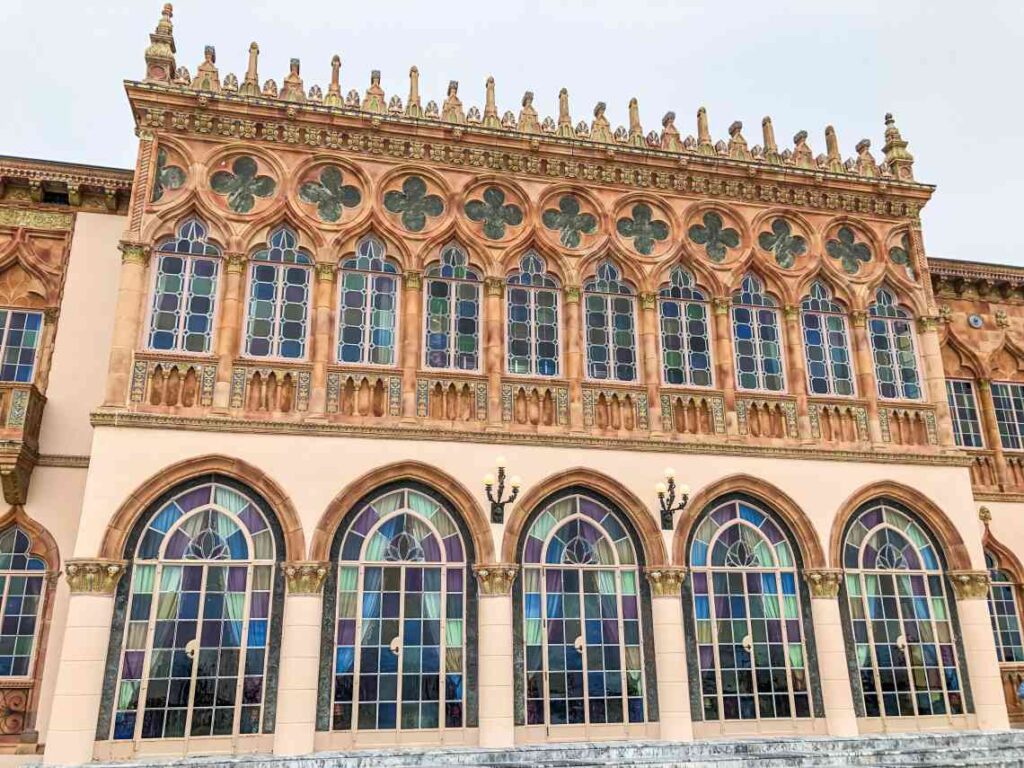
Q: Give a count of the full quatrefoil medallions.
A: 9